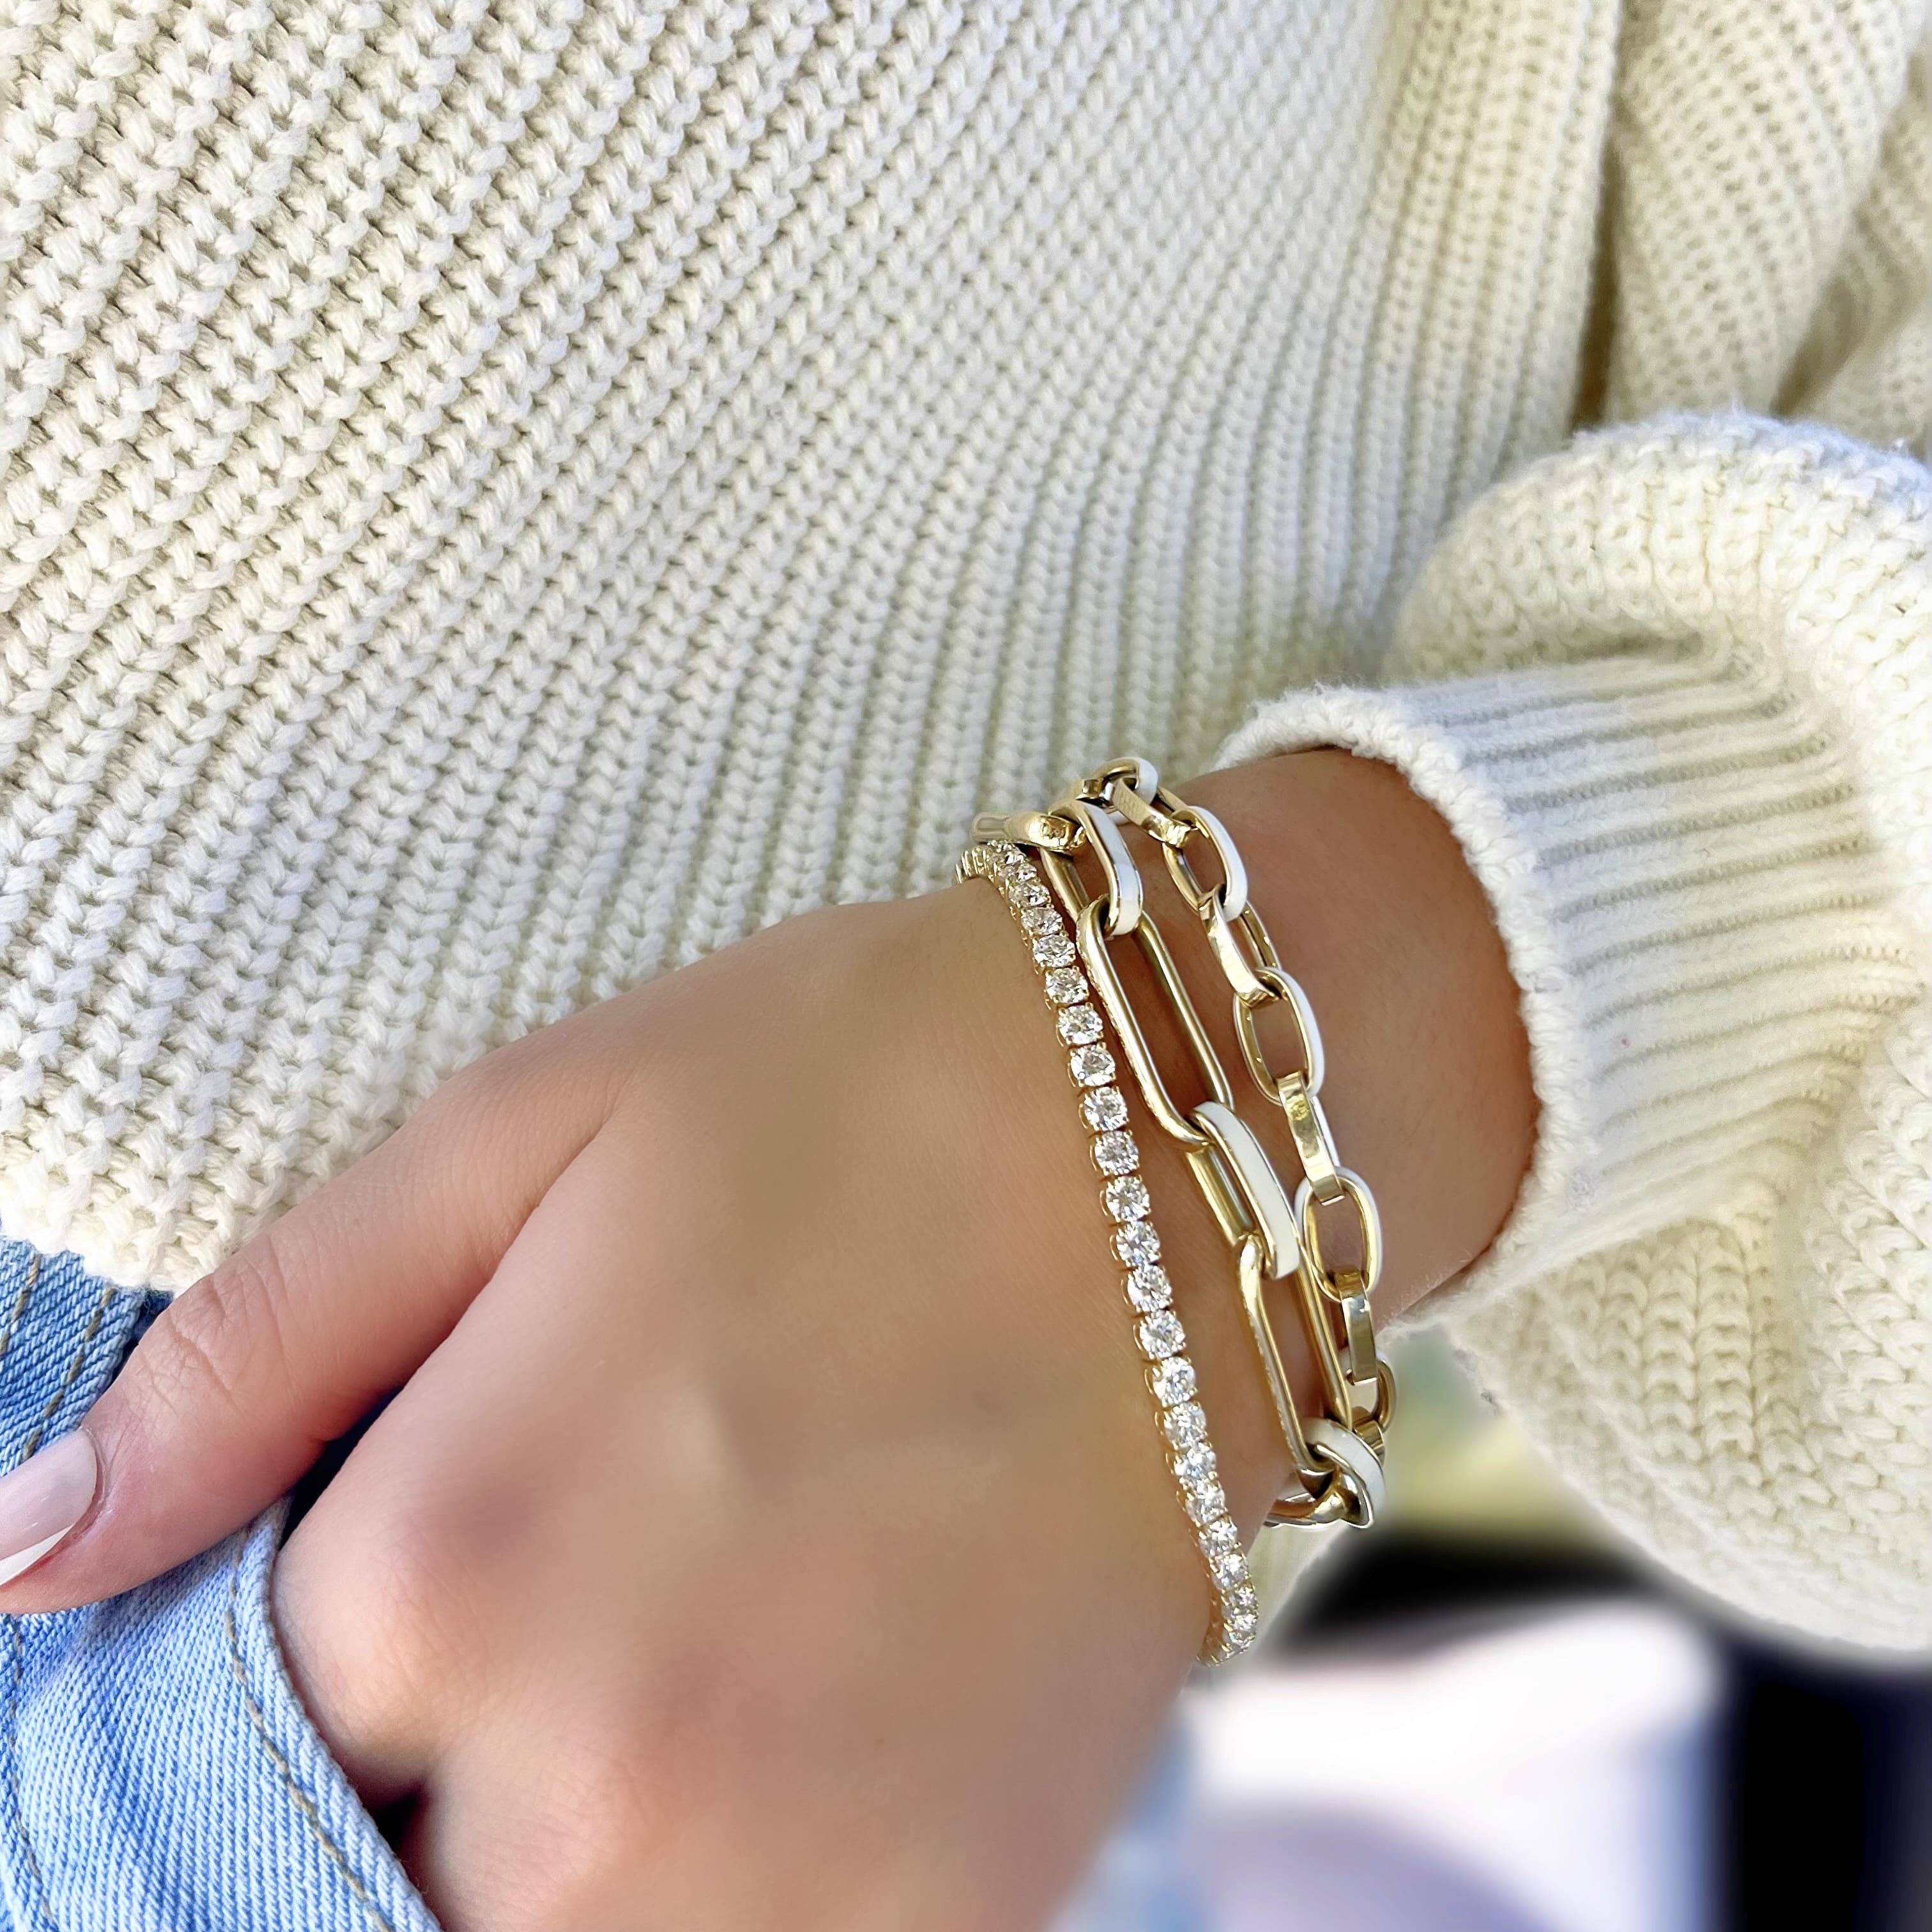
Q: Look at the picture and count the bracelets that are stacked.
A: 3